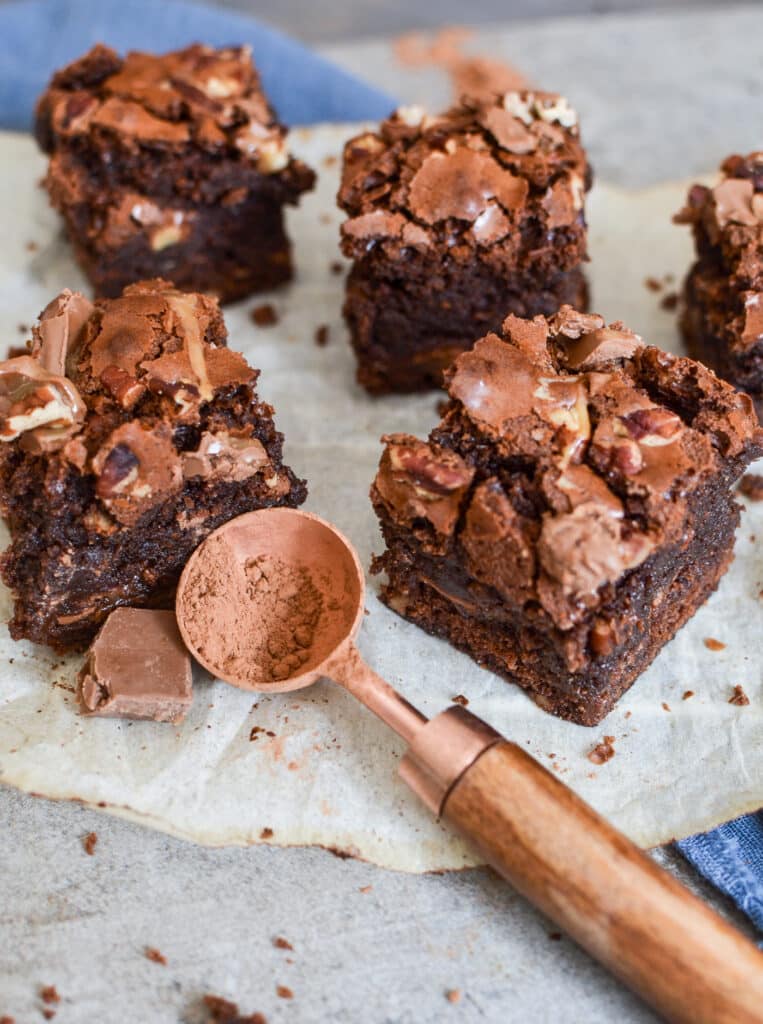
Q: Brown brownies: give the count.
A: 5